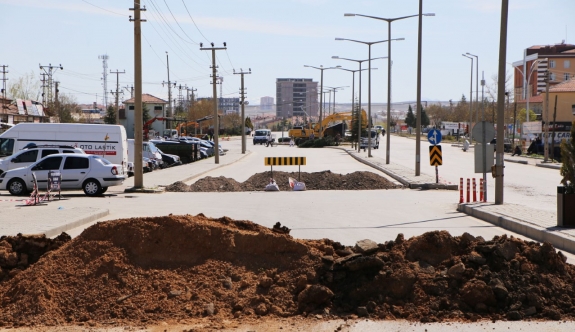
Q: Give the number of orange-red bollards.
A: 4